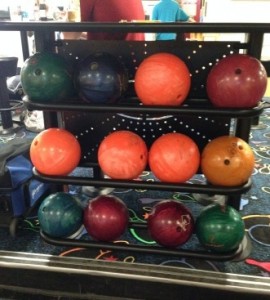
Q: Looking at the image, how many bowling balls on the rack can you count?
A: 12